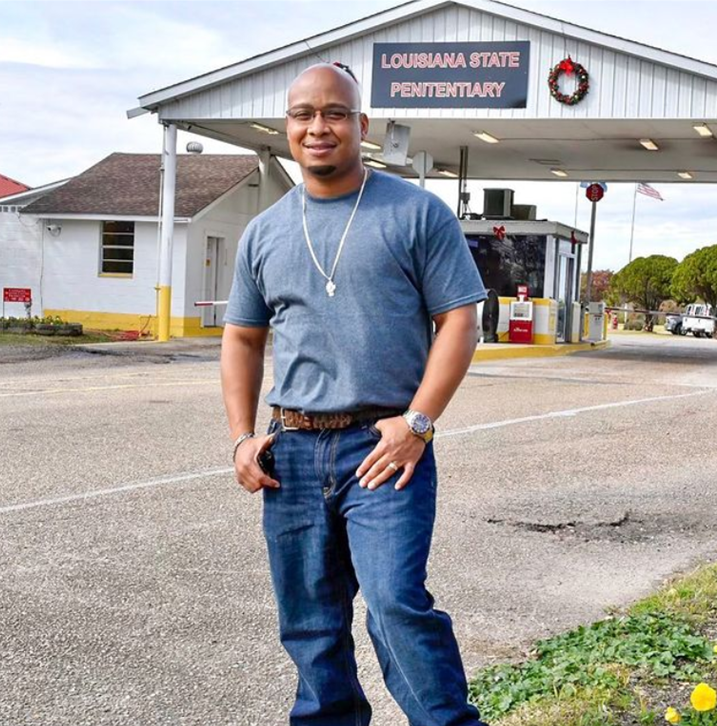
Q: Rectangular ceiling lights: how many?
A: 9